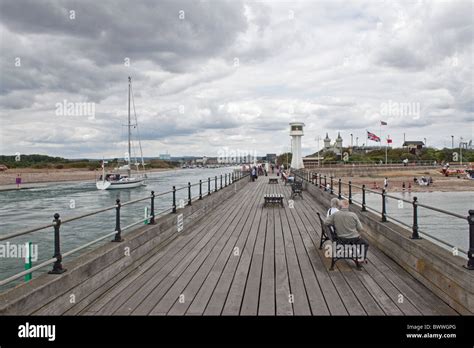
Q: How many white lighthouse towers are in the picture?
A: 1